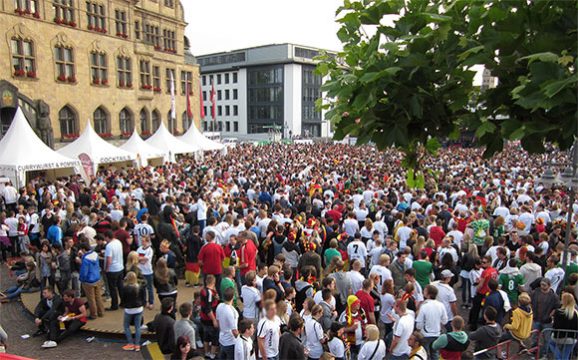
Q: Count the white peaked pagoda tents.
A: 5